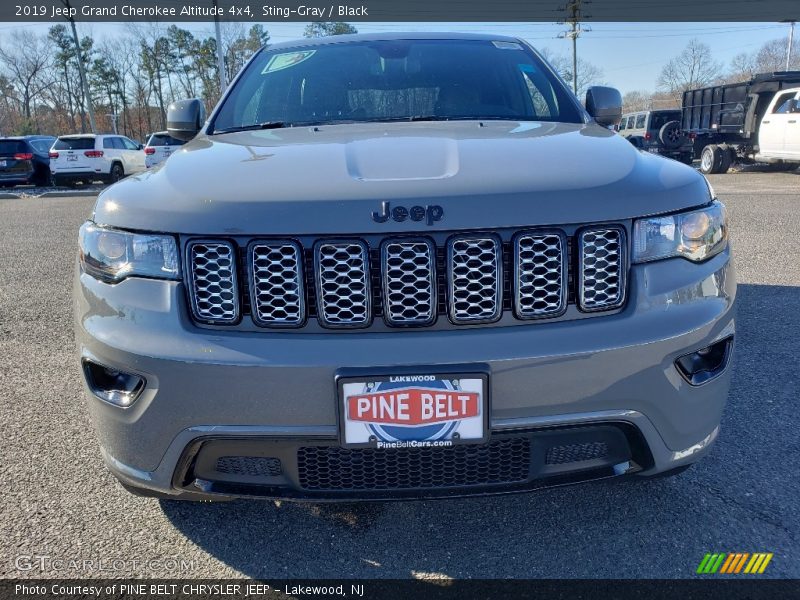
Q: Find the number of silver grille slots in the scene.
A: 7